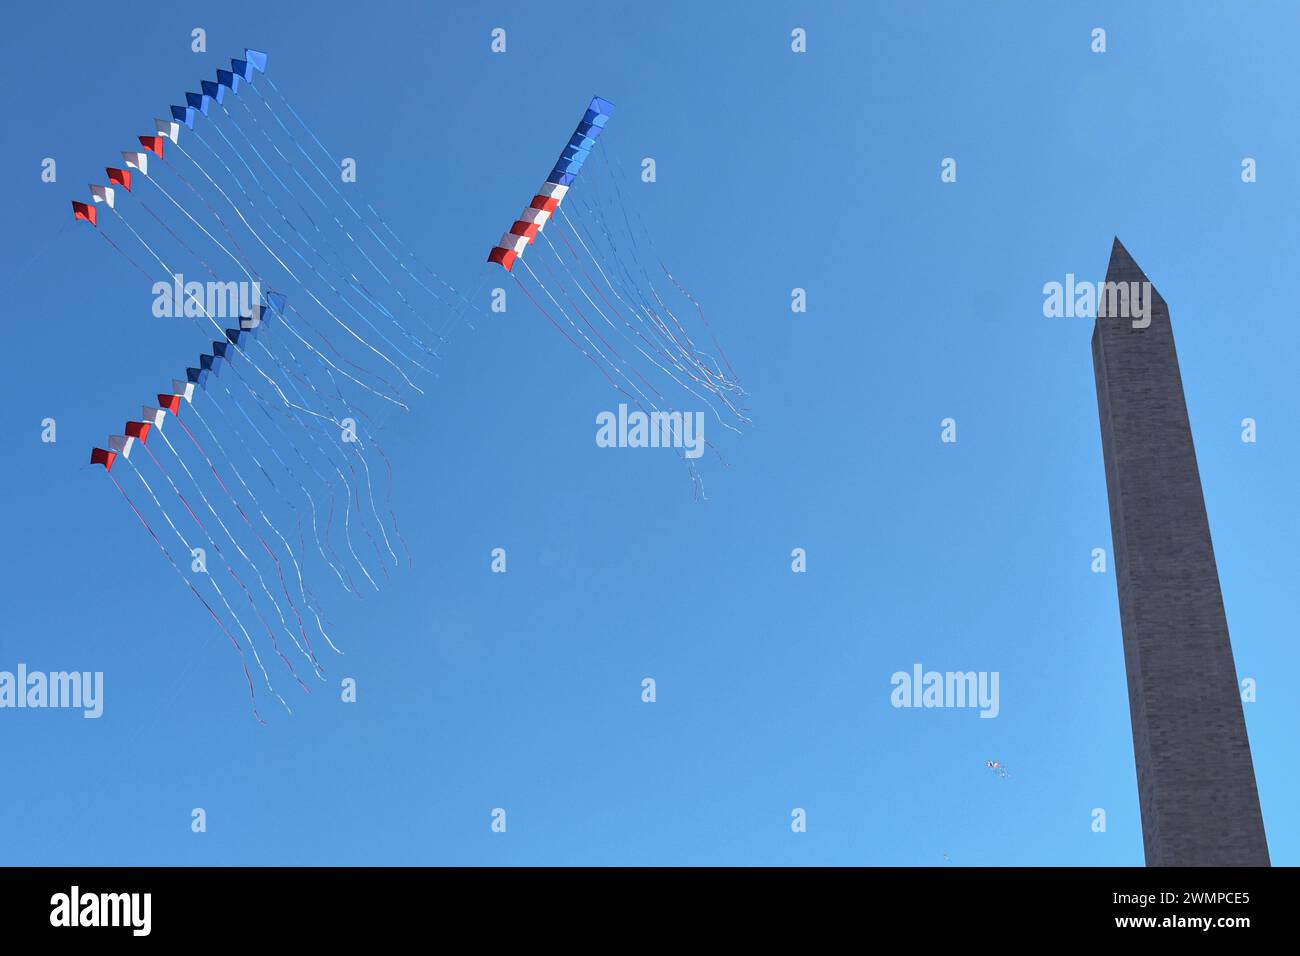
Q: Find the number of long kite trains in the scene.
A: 3